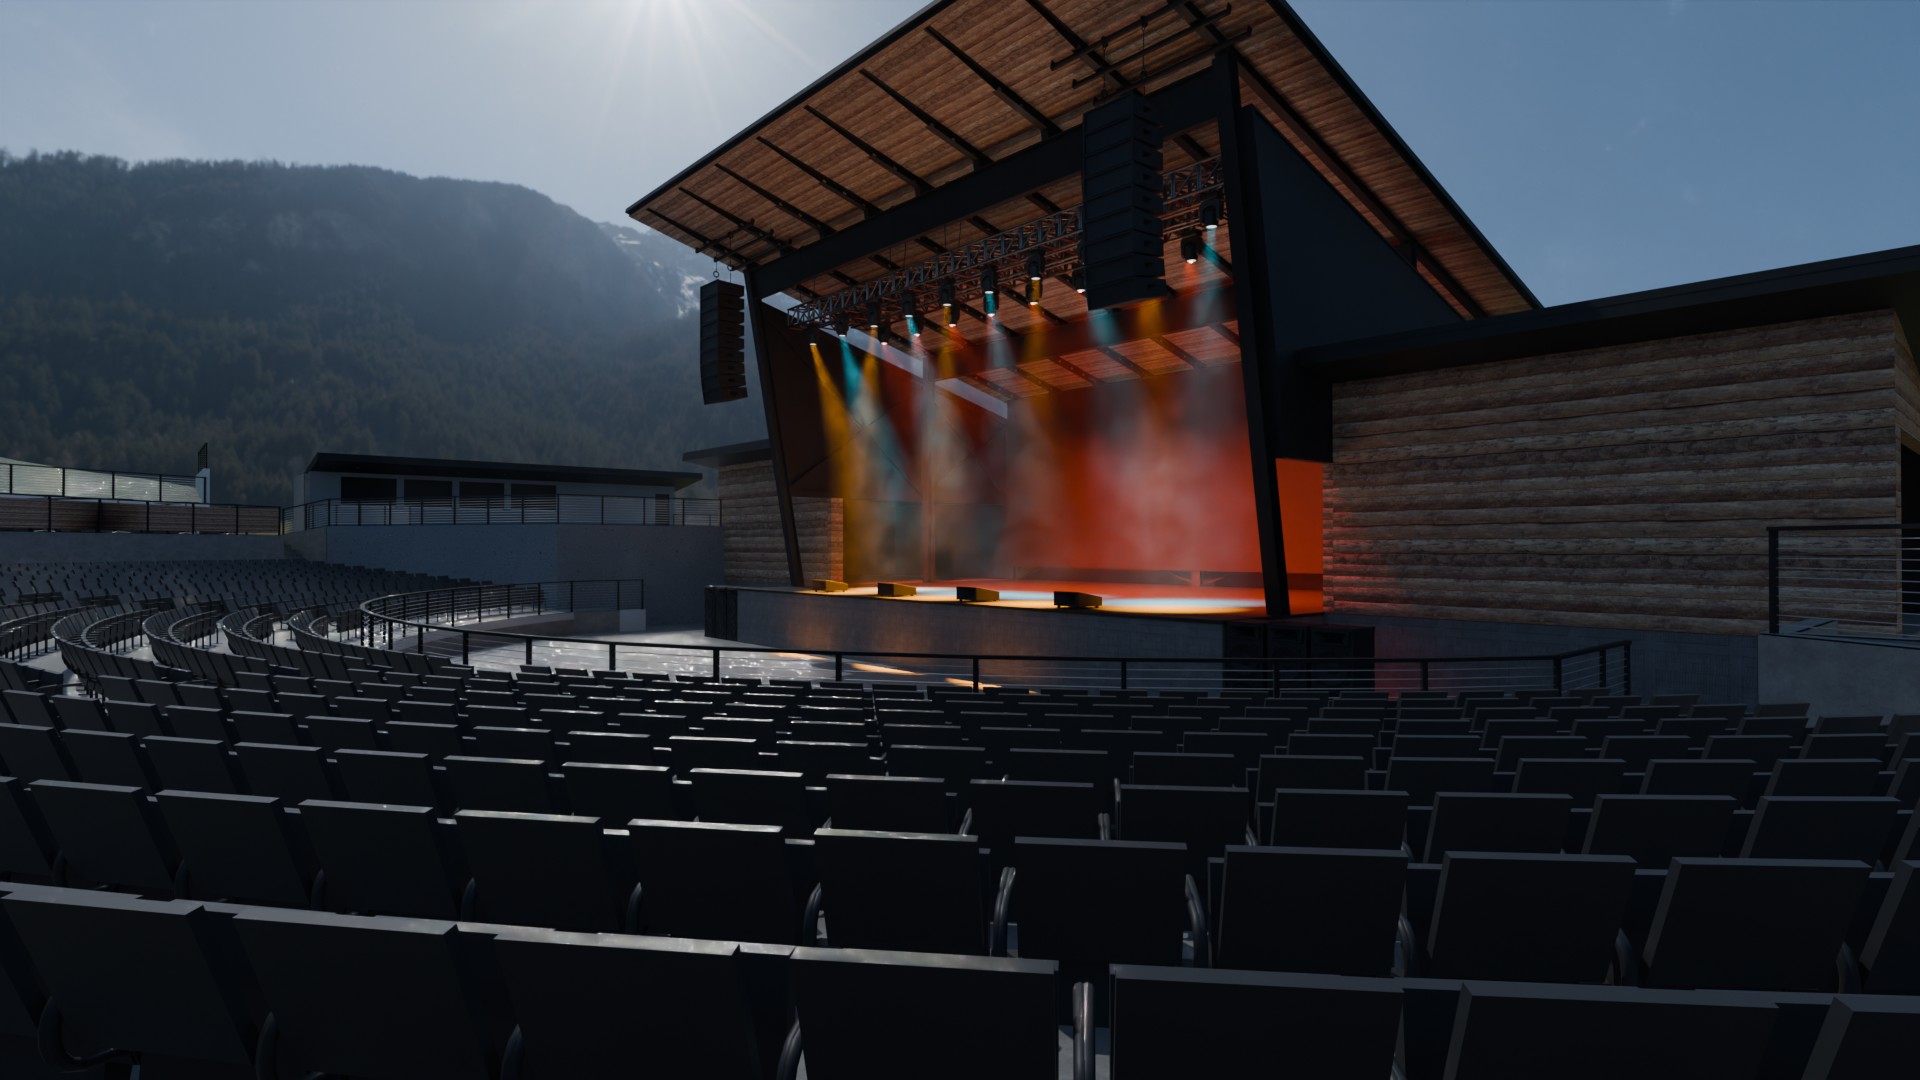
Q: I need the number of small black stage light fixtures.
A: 15